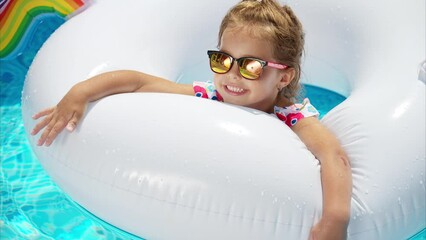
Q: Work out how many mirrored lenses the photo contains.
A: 2